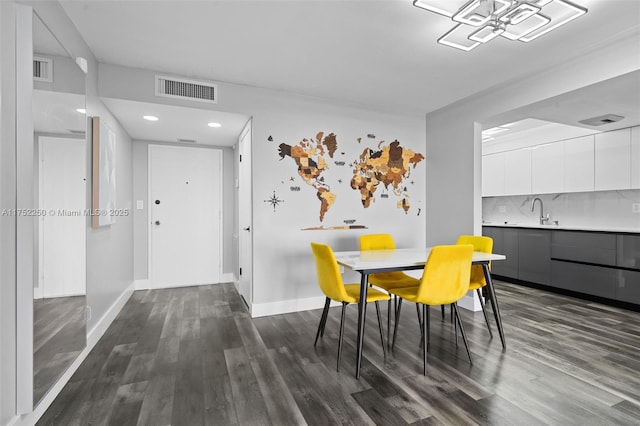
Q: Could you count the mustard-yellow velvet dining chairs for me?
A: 4